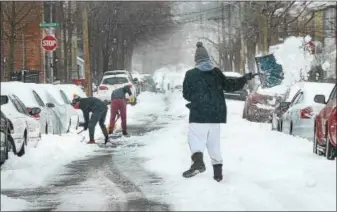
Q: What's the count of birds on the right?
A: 0